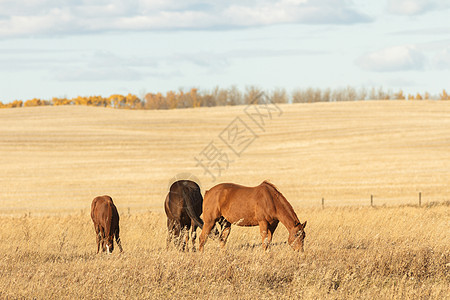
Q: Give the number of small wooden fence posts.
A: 3